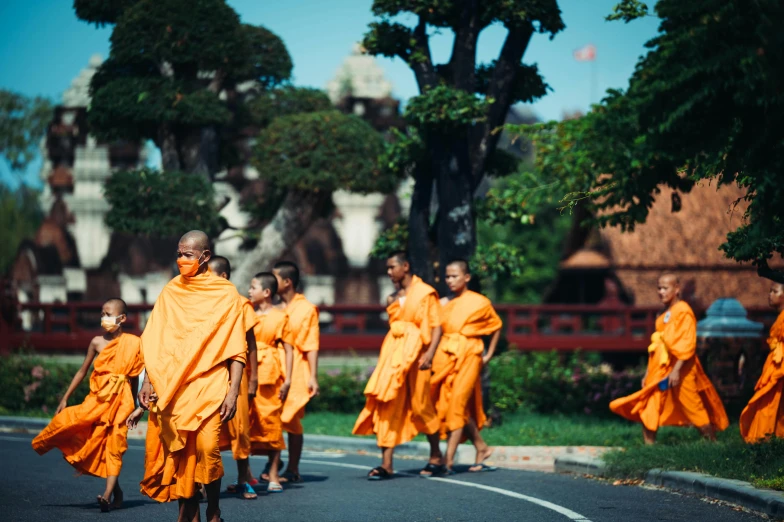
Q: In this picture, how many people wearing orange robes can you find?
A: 9